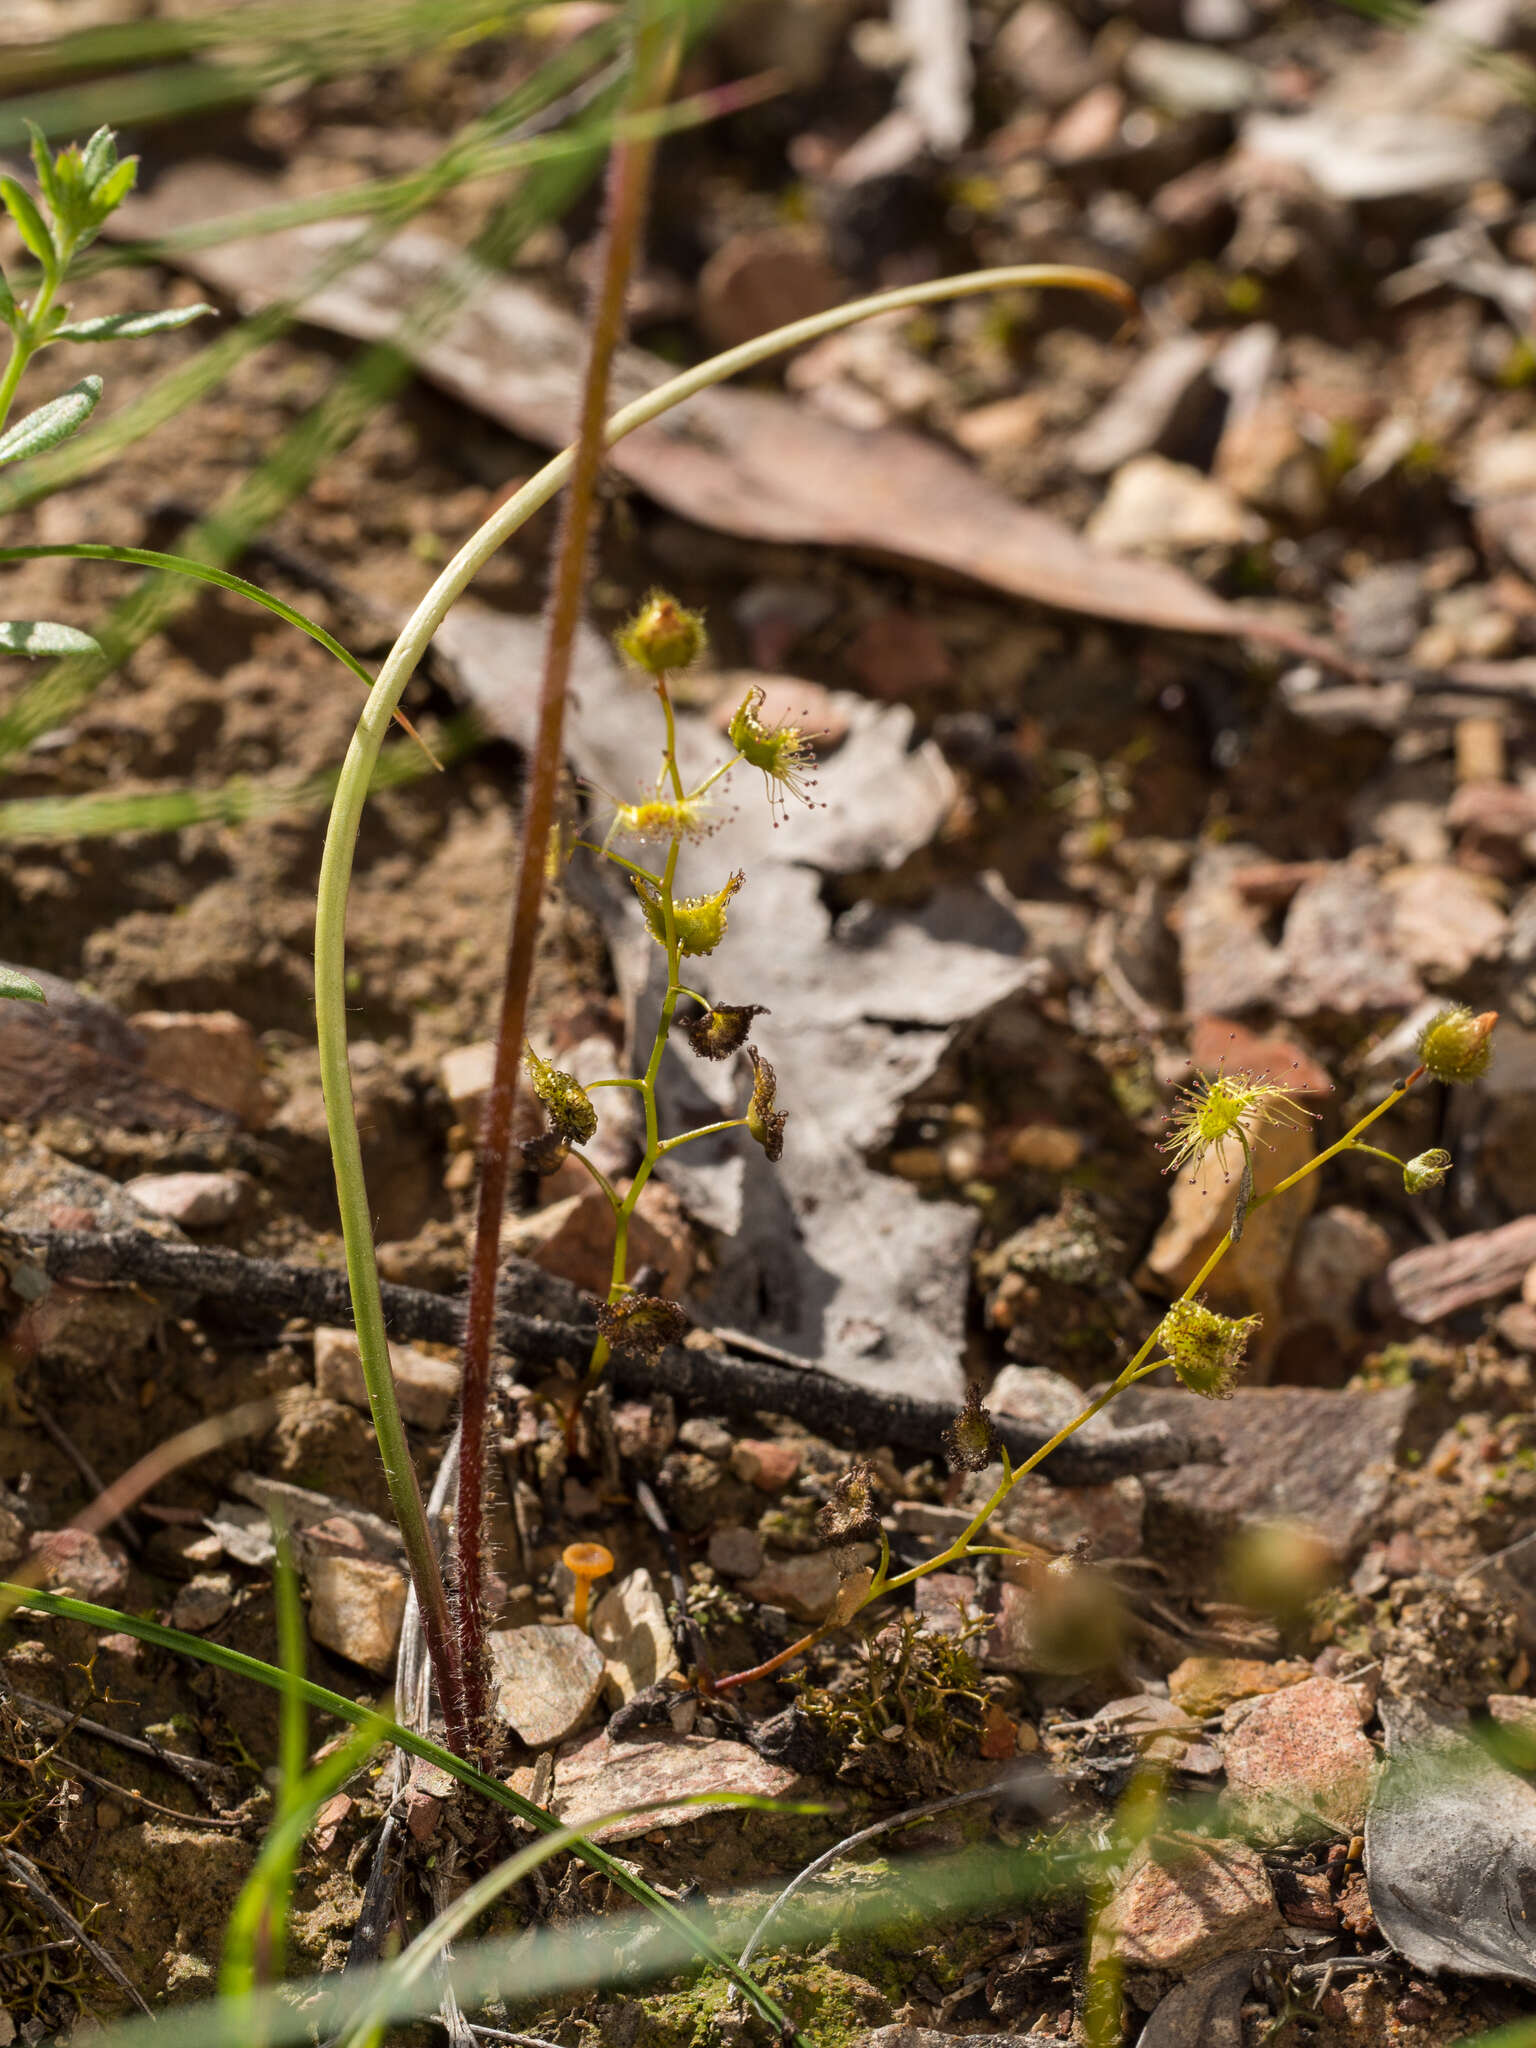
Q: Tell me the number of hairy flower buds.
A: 2